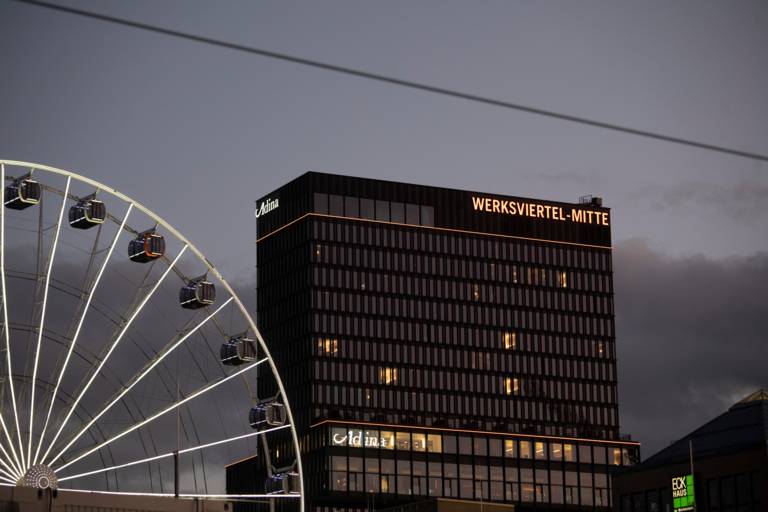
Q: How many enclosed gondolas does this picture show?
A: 7